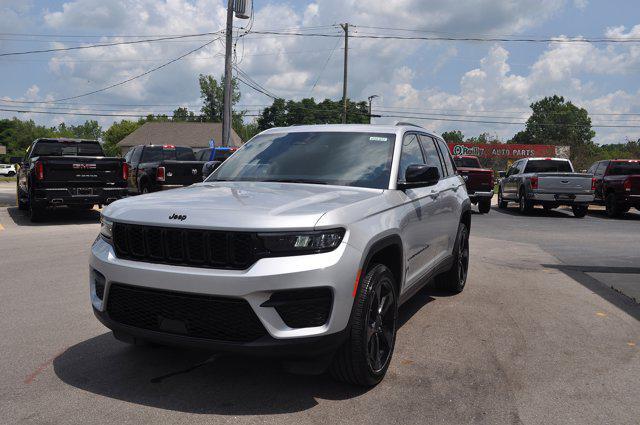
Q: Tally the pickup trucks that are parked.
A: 6